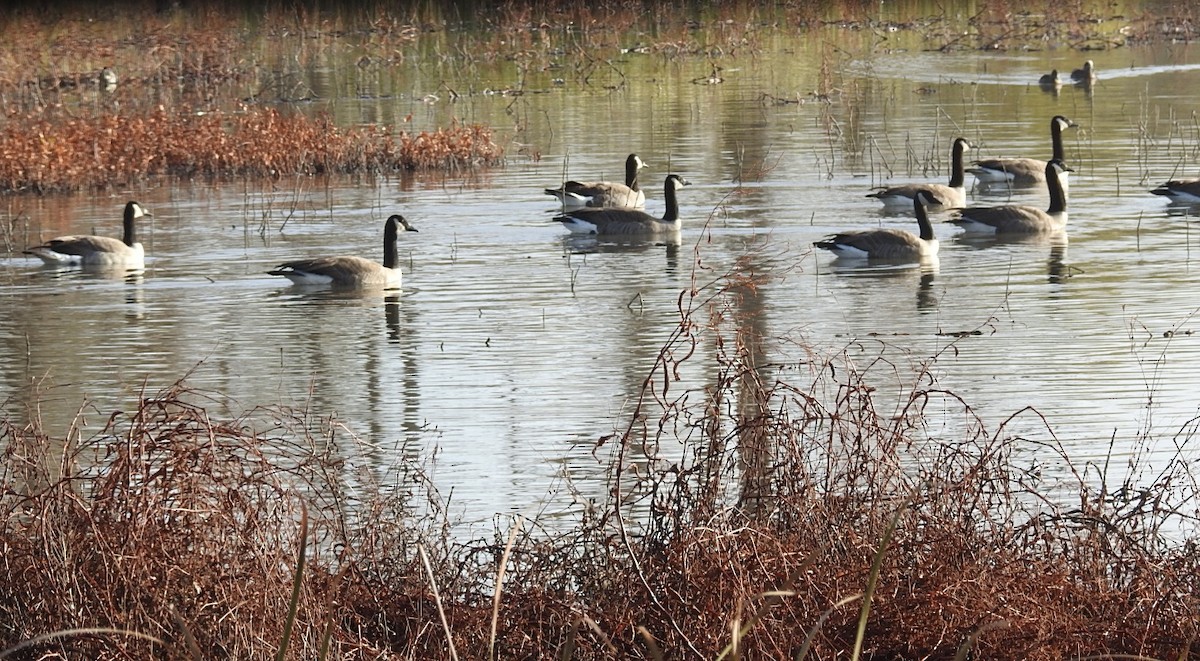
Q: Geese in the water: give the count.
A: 9